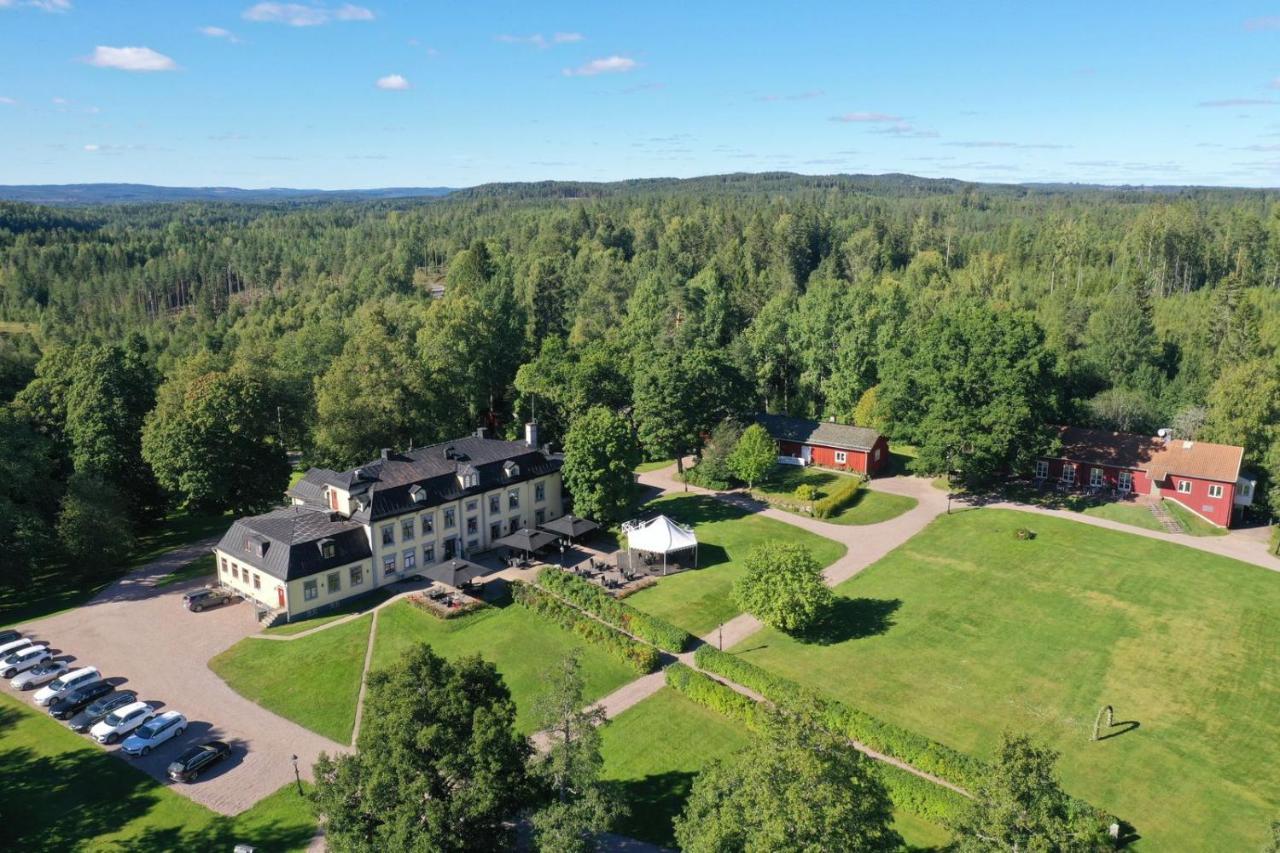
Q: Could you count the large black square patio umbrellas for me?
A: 3